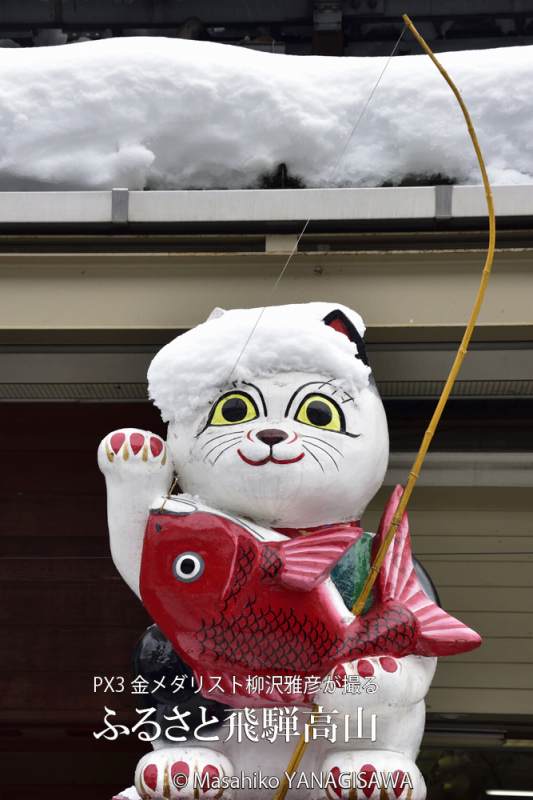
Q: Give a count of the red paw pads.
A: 12